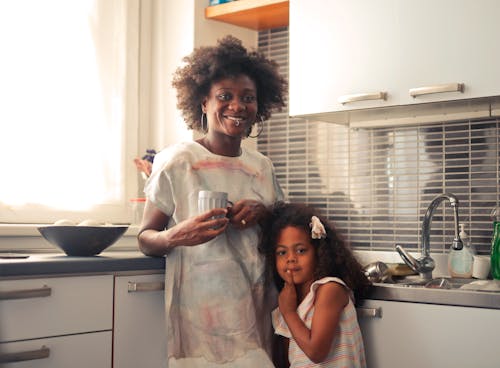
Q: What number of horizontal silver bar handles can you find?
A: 6